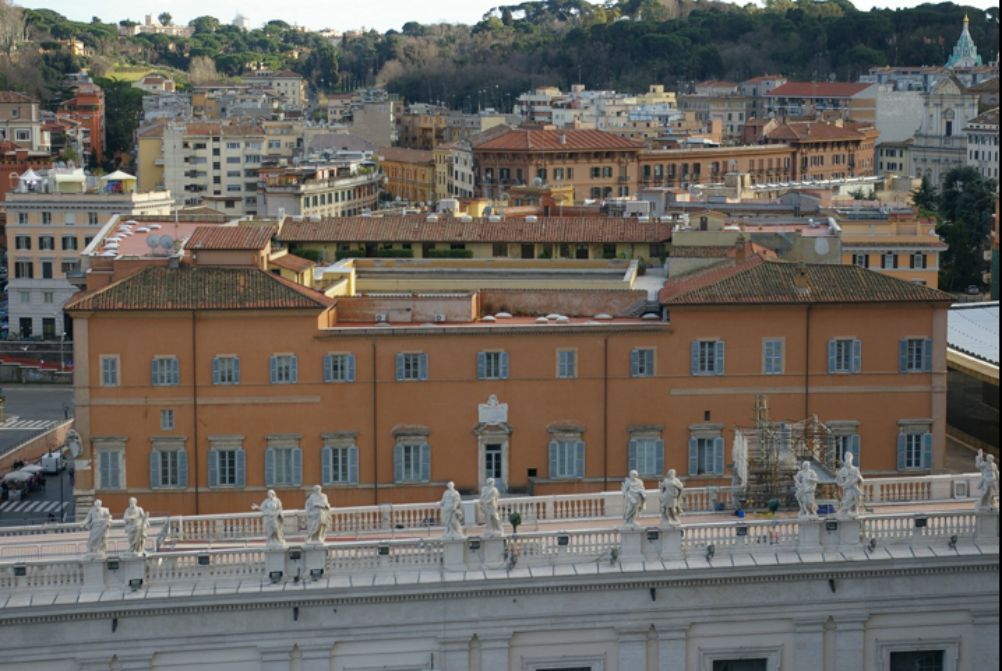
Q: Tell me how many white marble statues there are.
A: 11